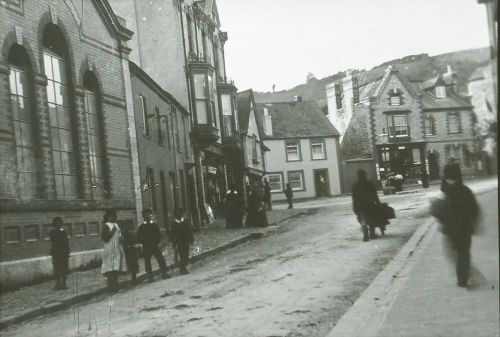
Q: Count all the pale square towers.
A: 2